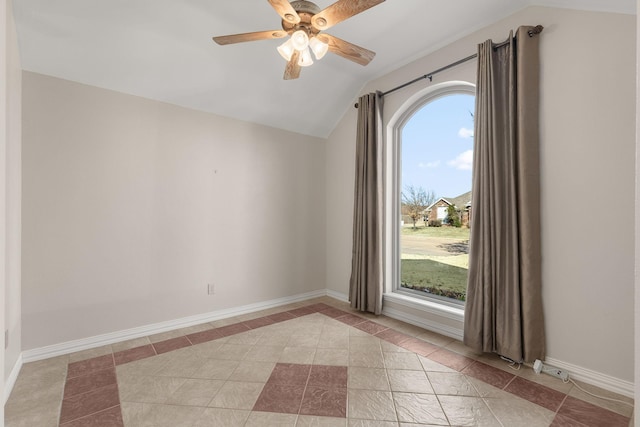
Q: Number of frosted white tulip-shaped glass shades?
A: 4